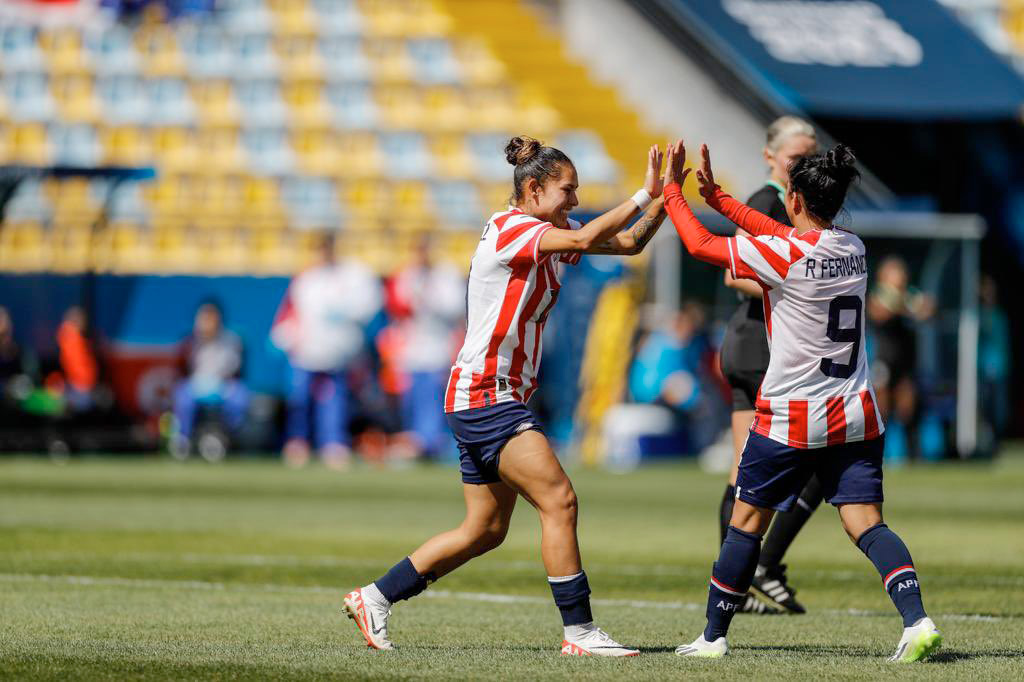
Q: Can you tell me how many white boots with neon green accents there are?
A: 2